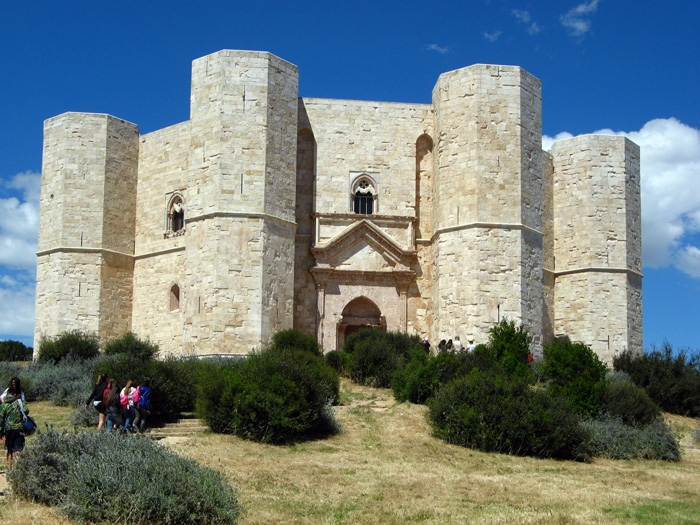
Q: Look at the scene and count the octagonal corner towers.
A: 4